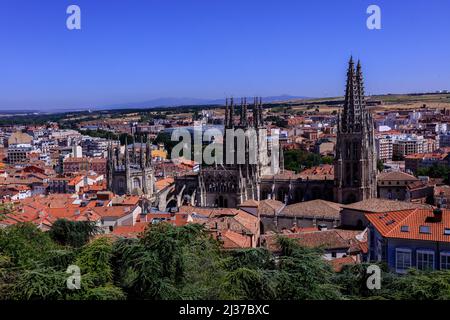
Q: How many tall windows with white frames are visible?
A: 3